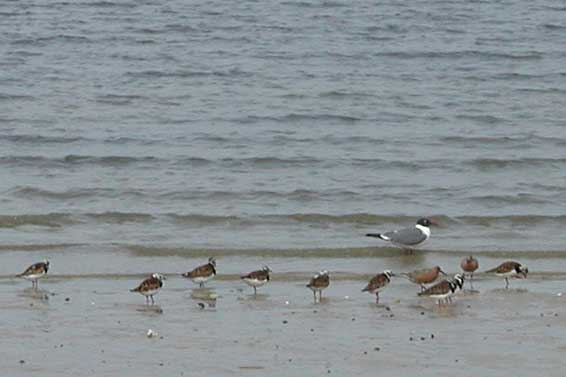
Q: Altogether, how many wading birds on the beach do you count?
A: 11